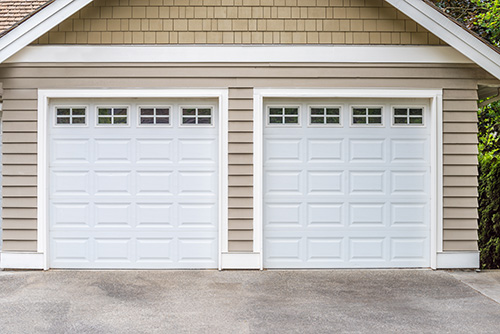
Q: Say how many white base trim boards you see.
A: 3